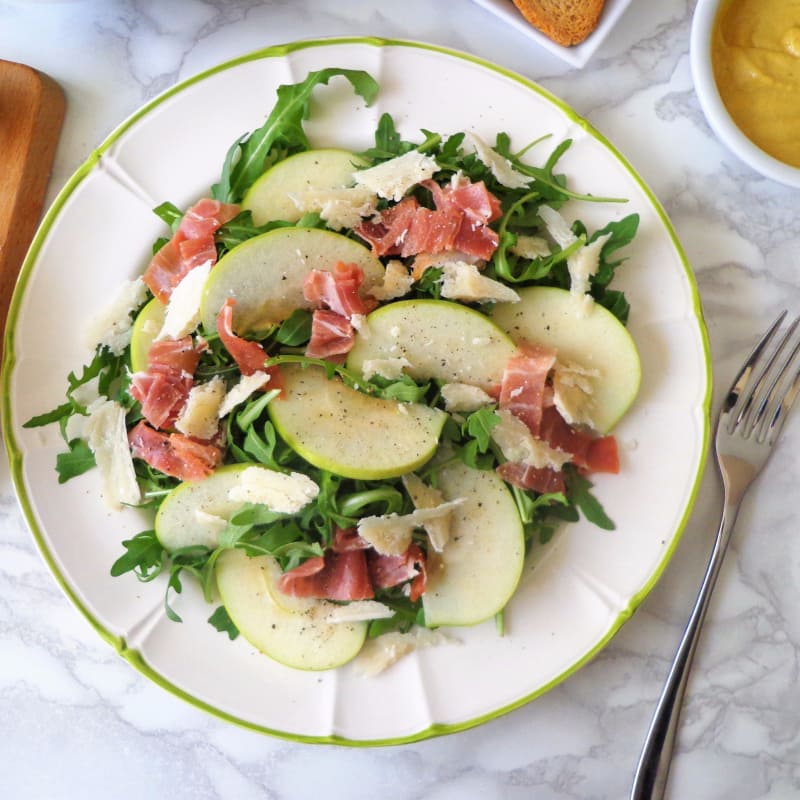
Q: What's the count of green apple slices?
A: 9